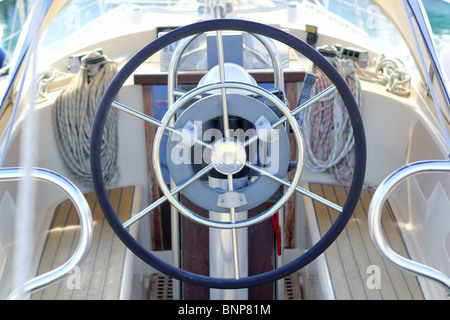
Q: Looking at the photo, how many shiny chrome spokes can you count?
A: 6